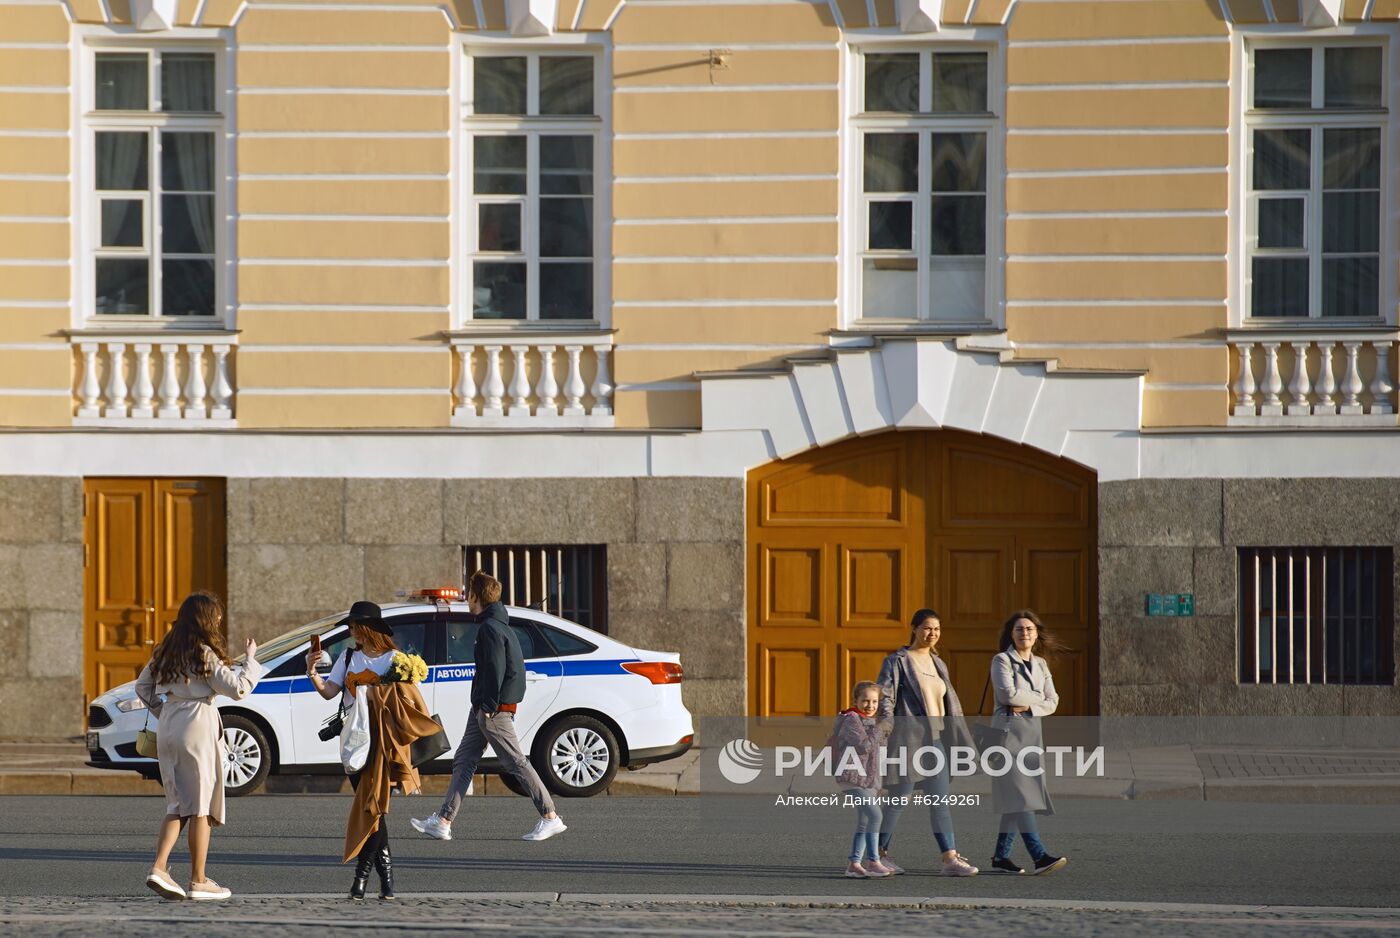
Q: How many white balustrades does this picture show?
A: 3